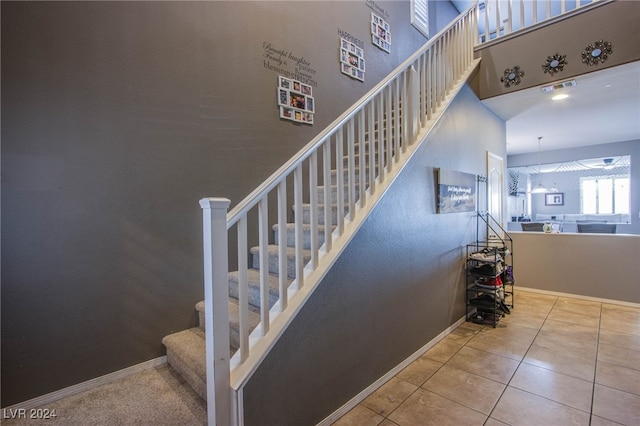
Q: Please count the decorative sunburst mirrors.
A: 3